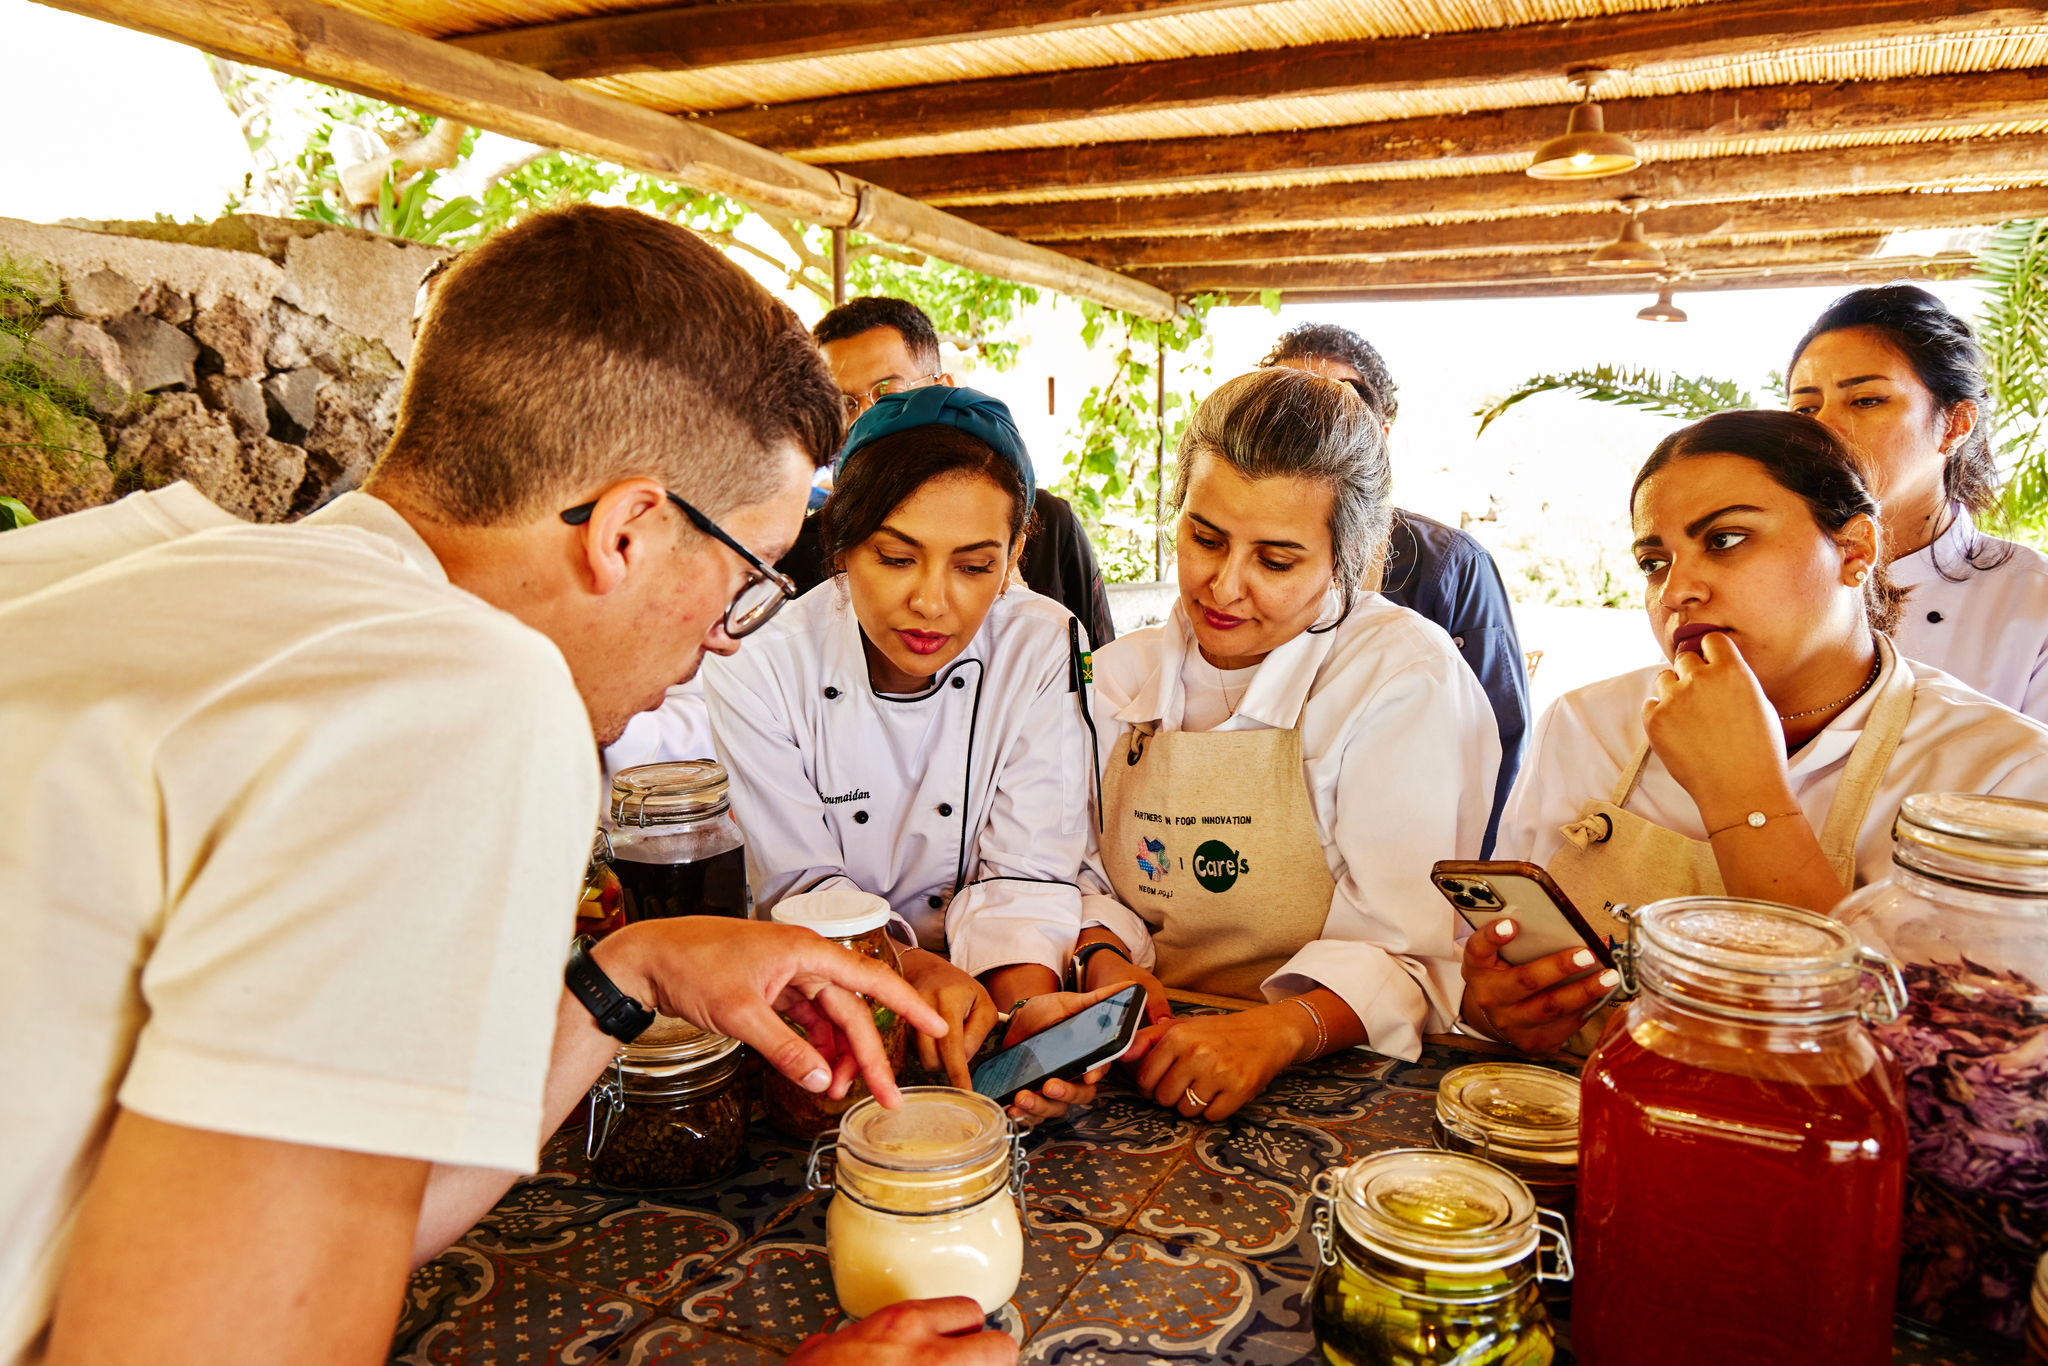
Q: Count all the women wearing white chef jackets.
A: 4